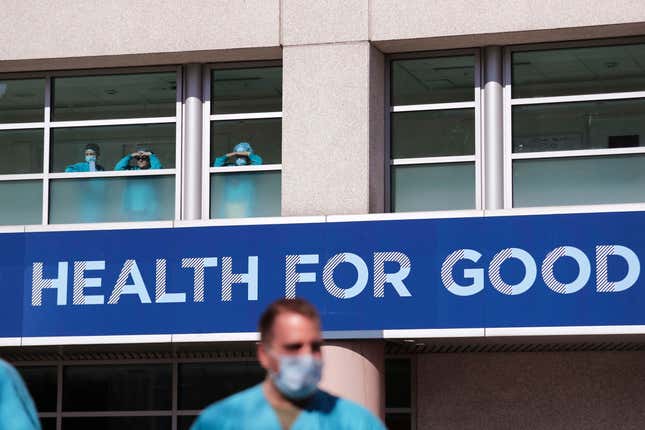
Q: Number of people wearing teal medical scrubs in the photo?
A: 5